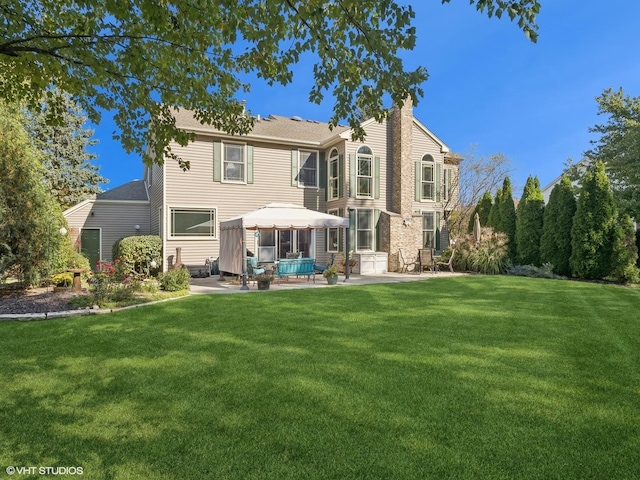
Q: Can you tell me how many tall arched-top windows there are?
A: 3